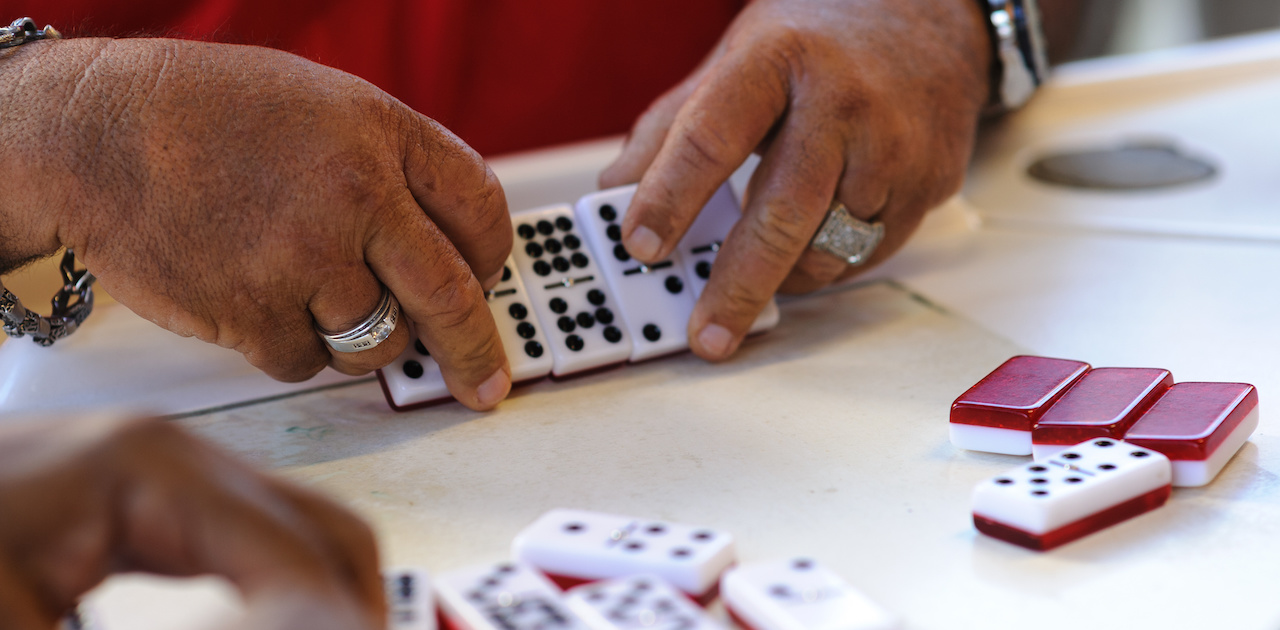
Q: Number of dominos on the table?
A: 14